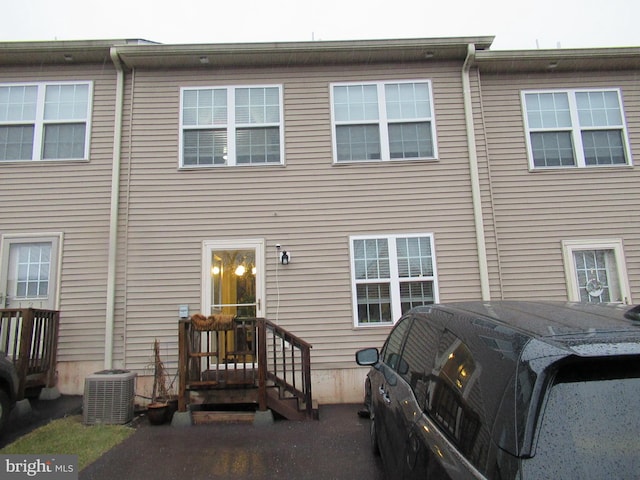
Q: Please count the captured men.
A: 0